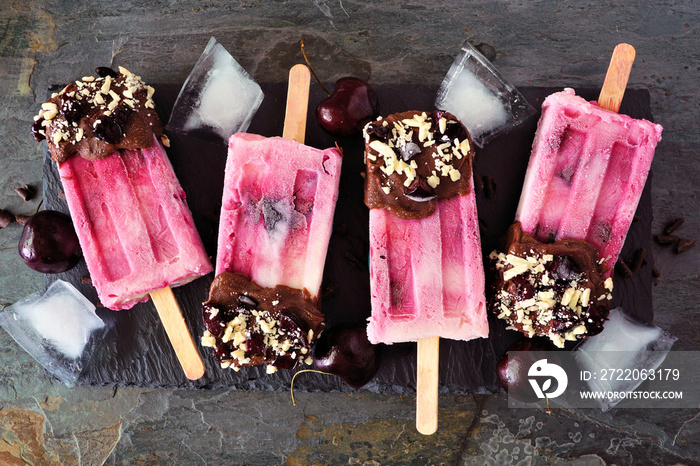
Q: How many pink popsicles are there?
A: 4